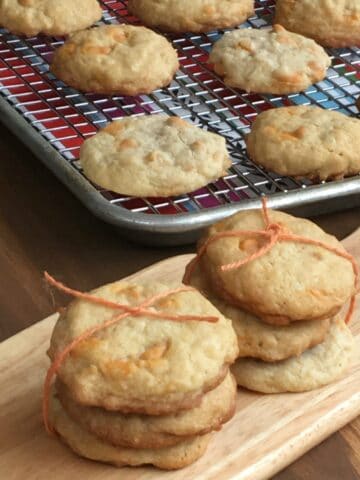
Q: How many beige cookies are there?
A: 13